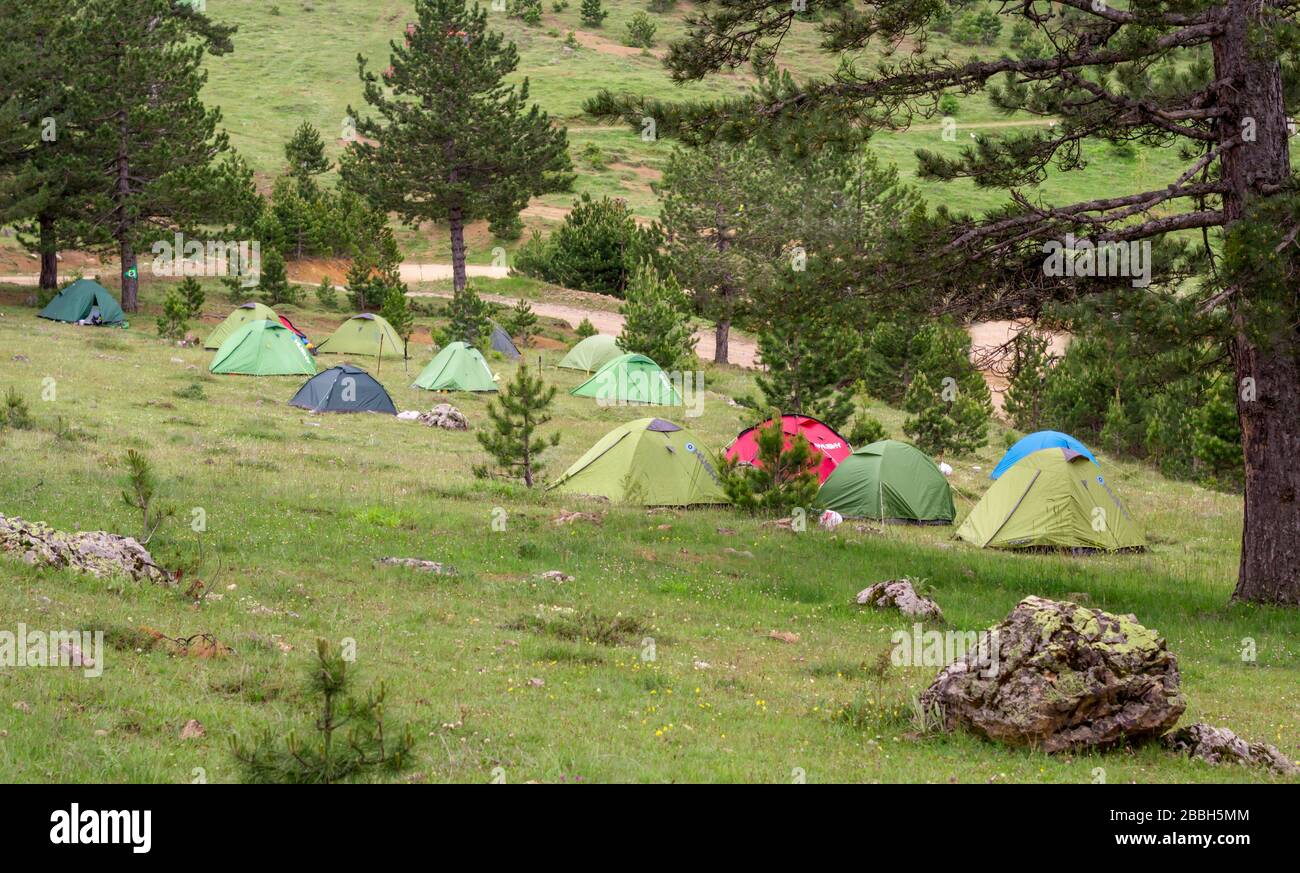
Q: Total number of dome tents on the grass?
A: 15